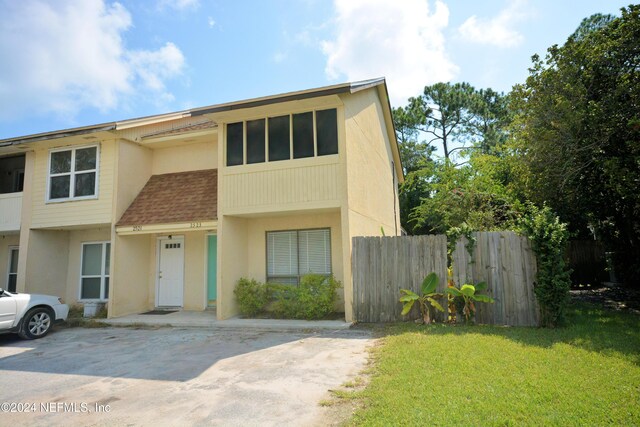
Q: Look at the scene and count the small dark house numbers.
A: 2